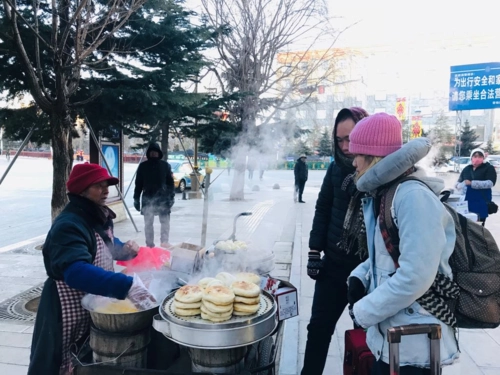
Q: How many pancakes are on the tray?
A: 15